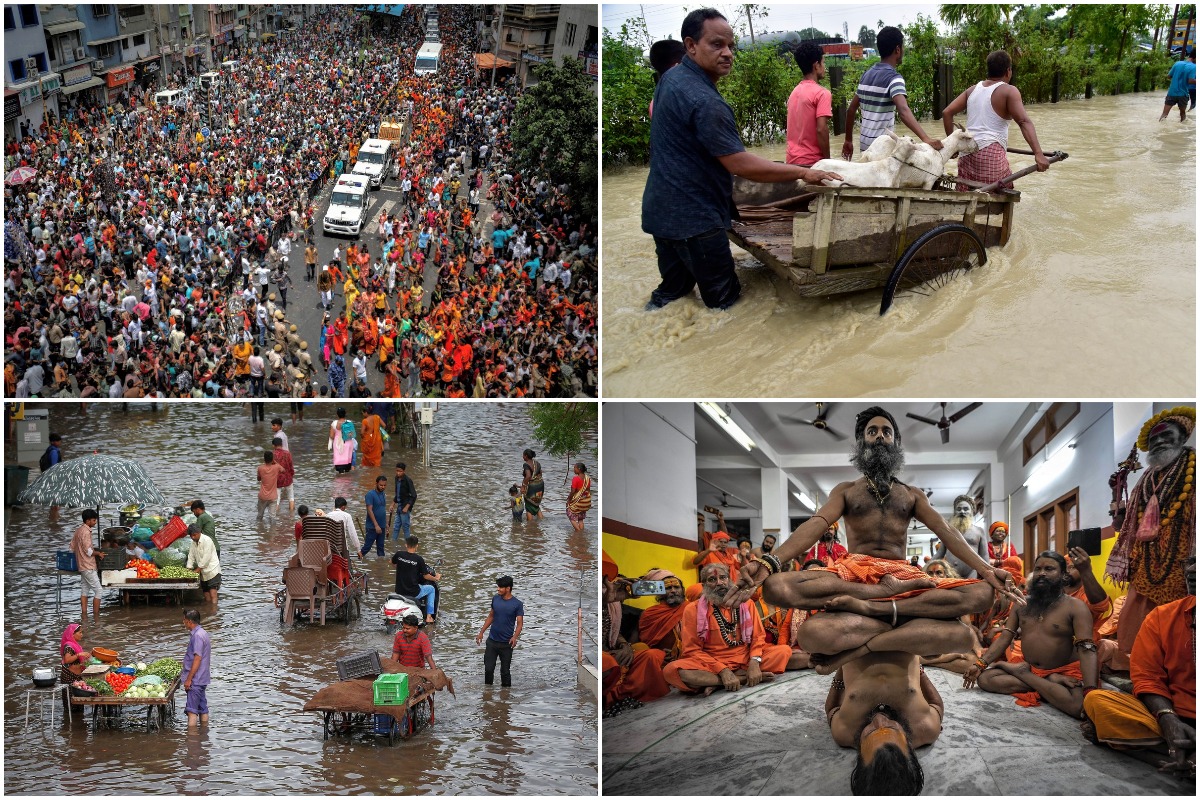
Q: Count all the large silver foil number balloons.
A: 0